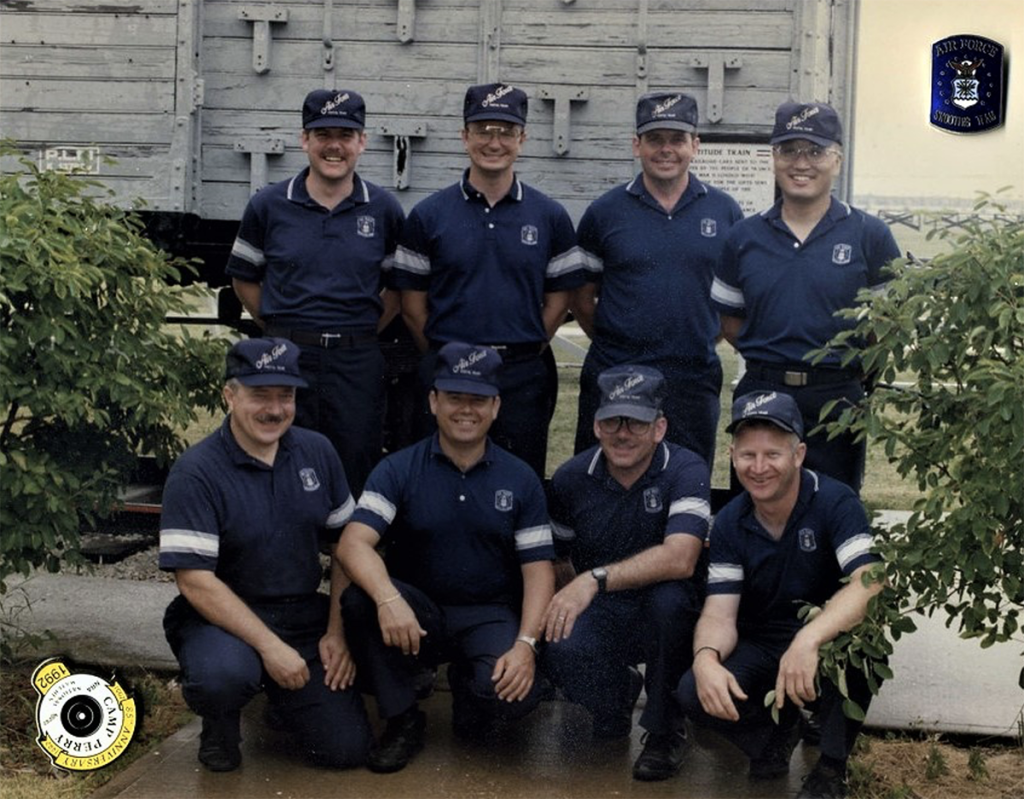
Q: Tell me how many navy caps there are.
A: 8